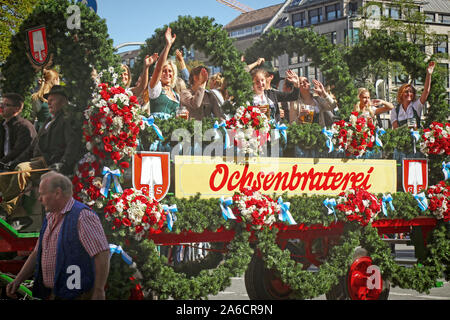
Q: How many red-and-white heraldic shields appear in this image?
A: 3